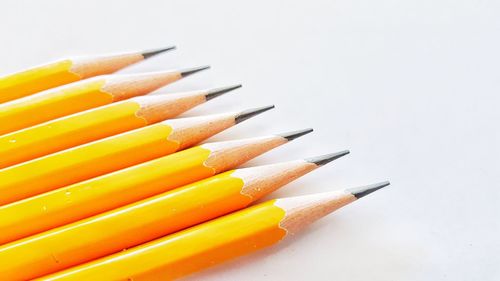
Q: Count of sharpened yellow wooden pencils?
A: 7